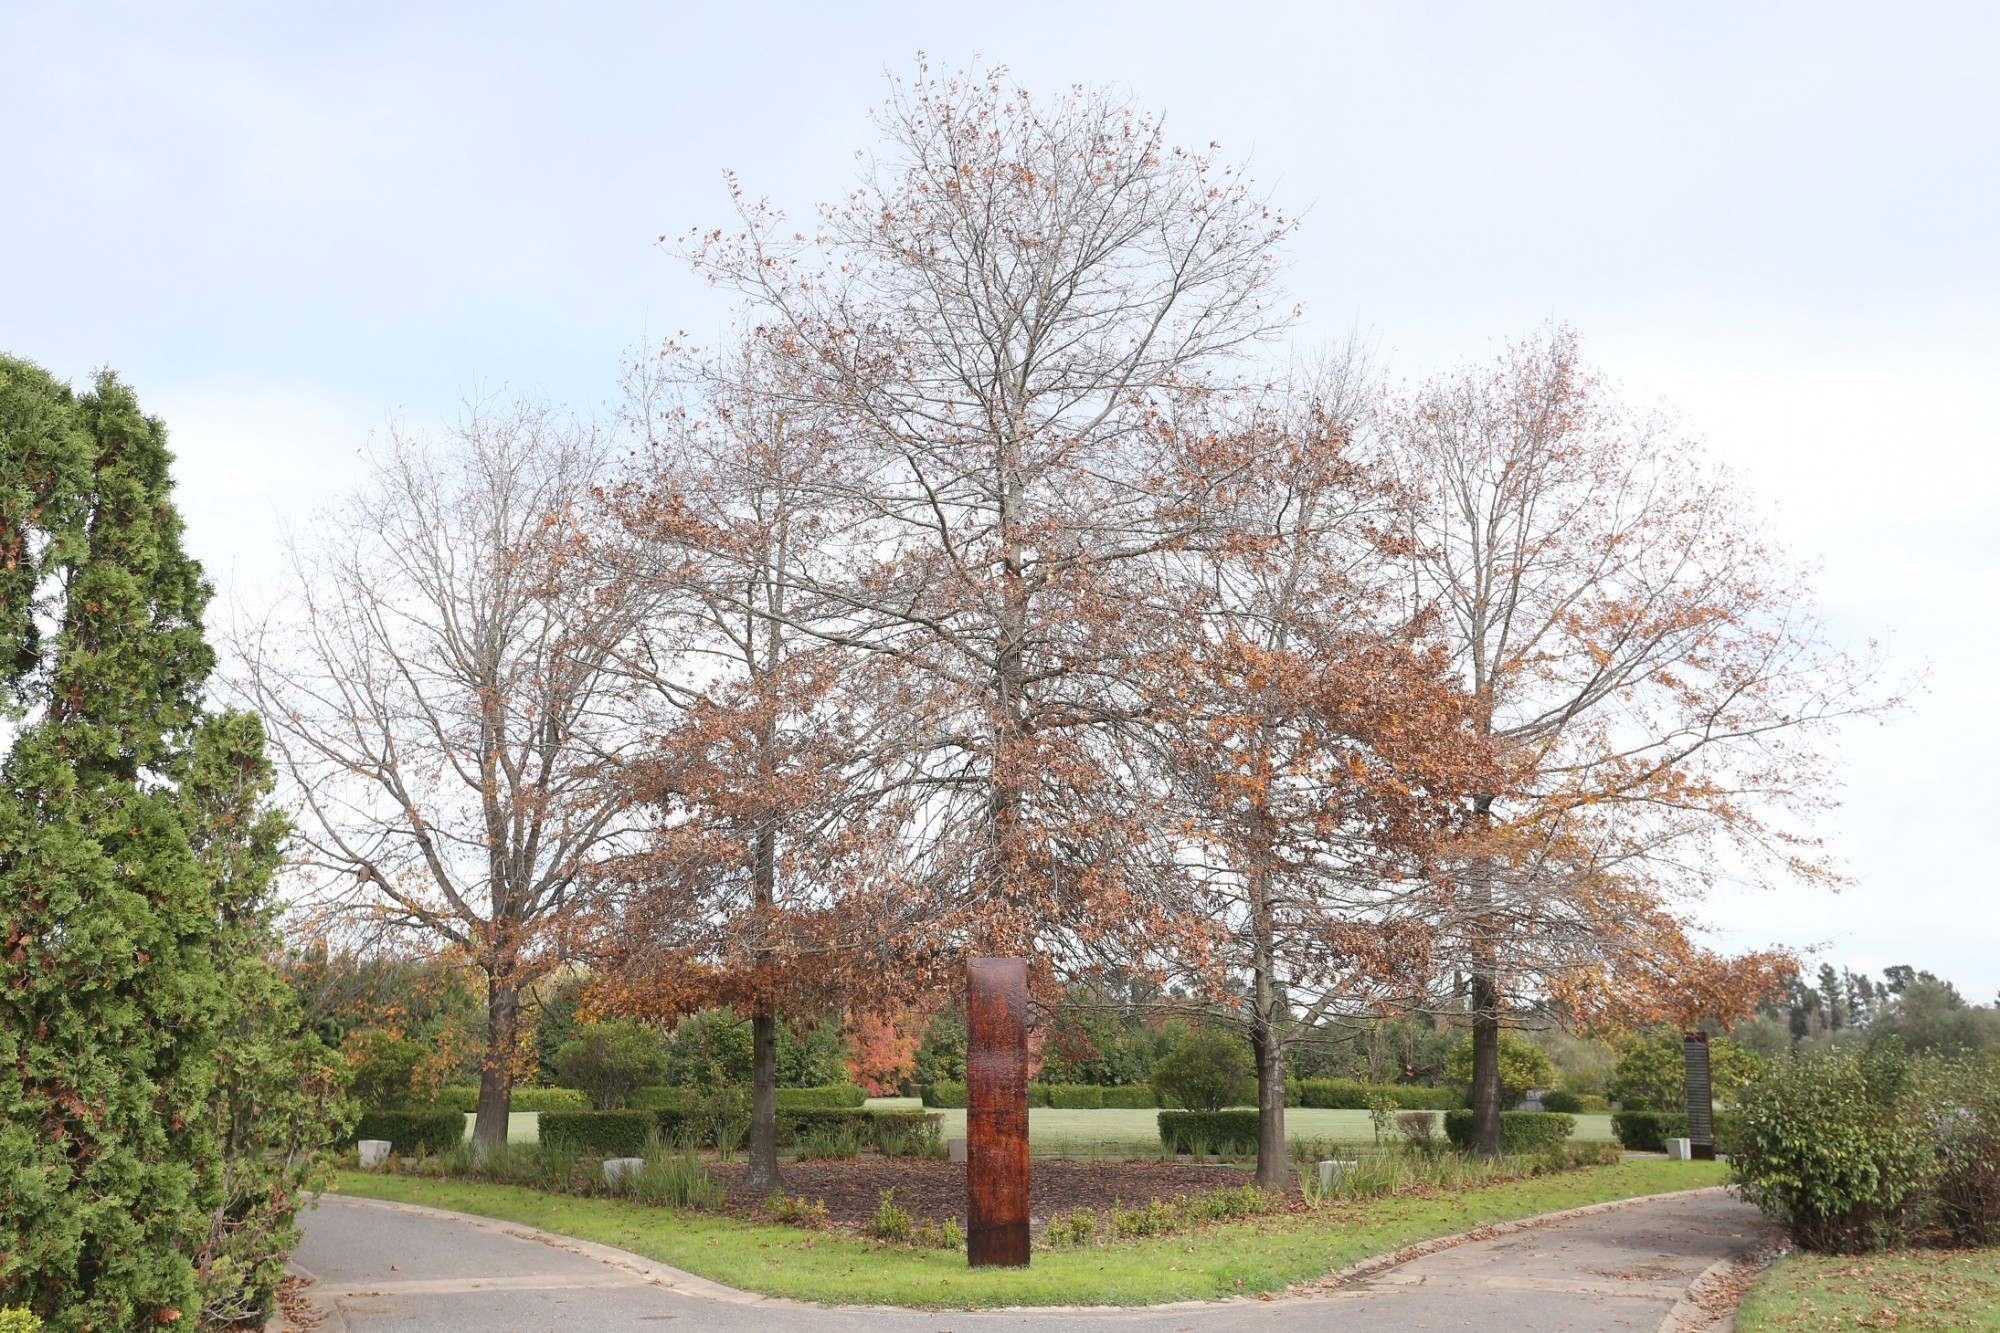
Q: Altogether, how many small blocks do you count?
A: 5